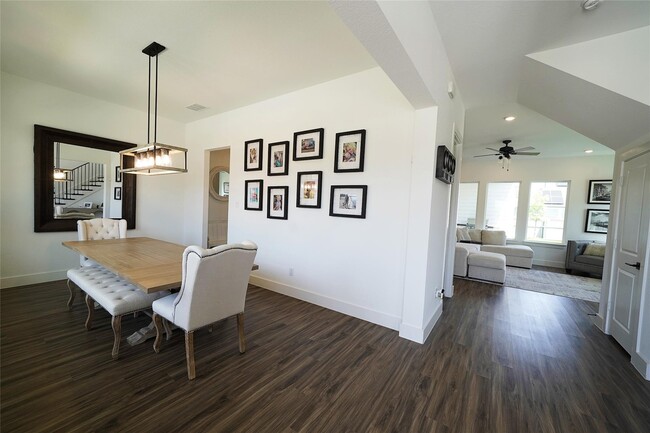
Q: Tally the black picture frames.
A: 10